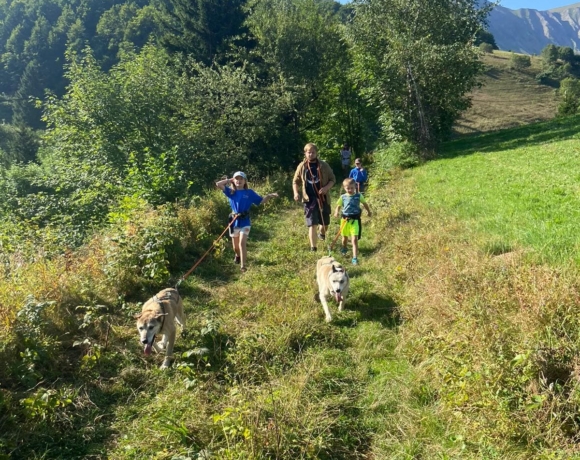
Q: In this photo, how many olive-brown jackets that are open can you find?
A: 1